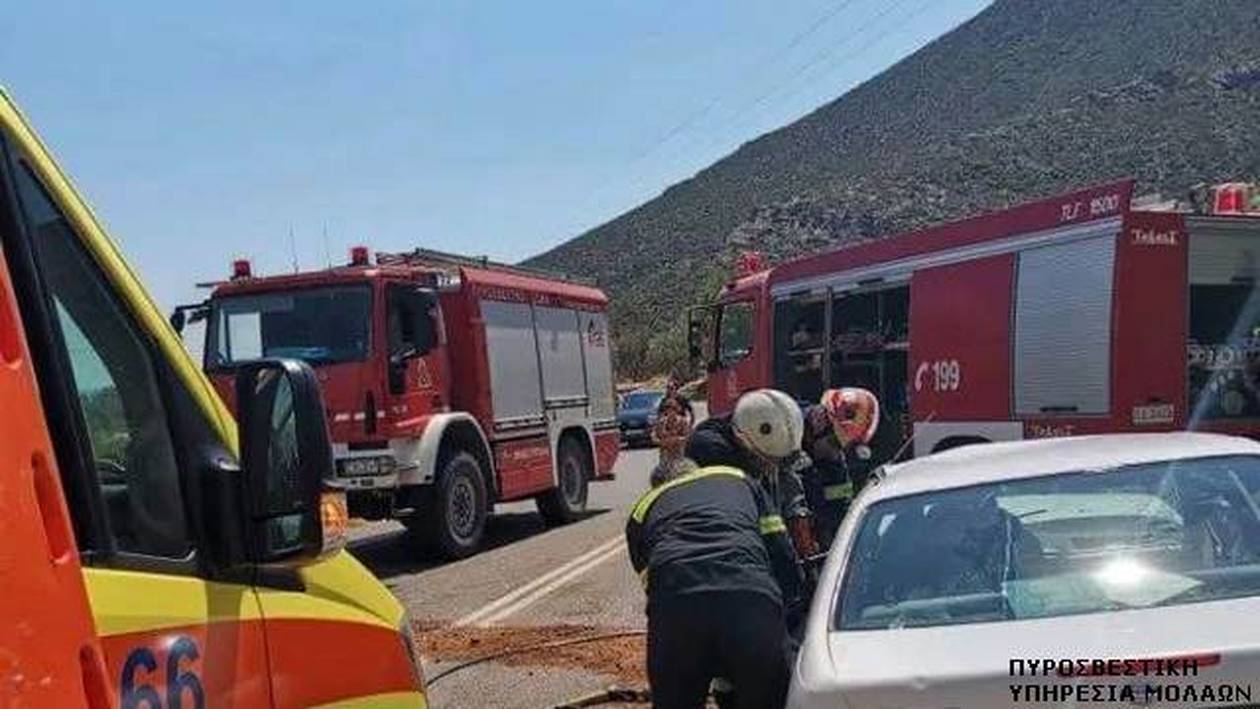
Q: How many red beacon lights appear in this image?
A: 4